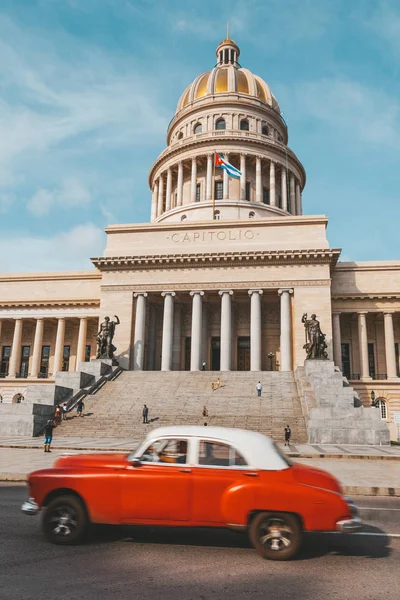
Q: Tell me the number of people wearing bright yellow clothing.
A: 2